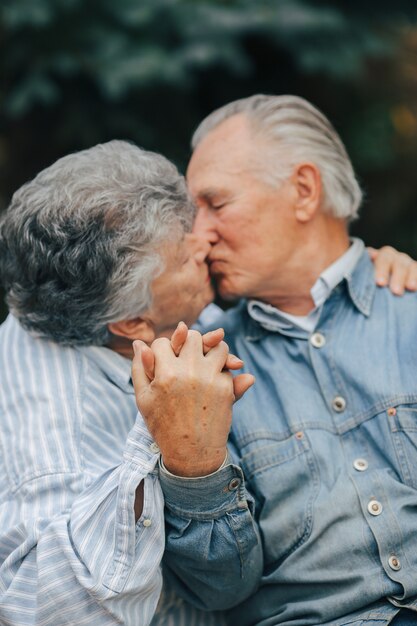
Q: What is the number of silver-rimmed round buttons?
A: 6